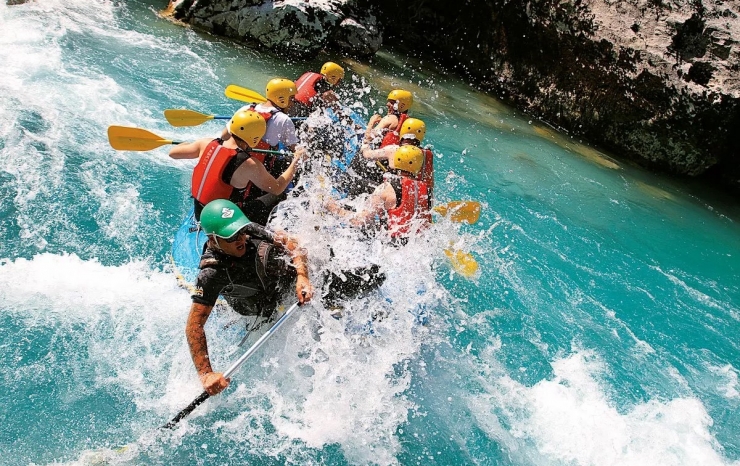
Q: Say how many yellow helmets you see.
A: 6